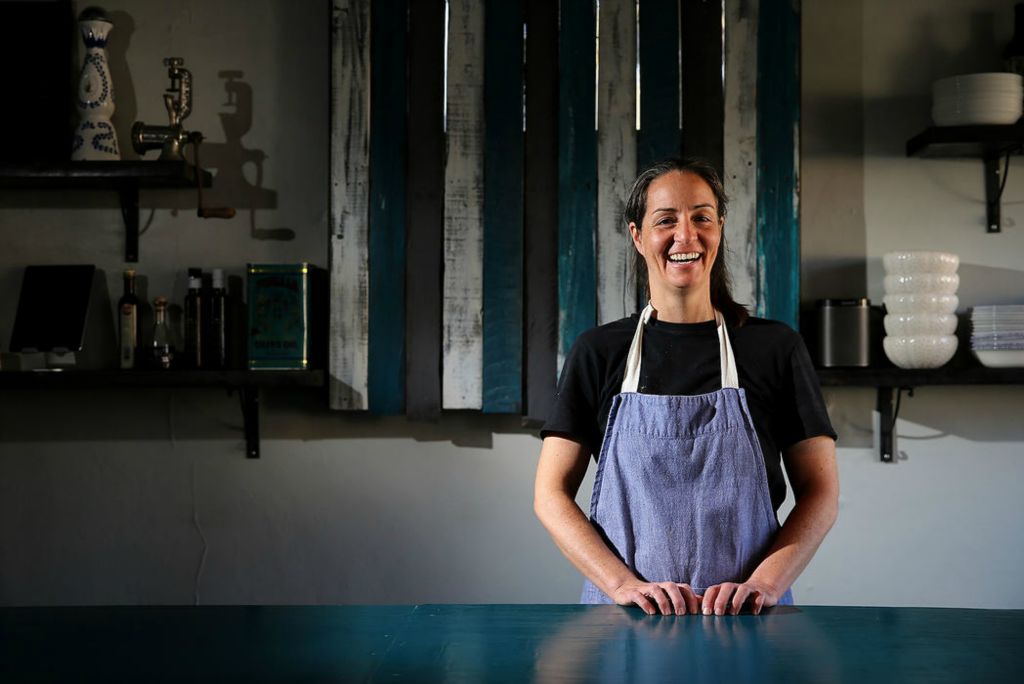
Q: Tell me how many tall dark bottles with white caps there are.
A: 2